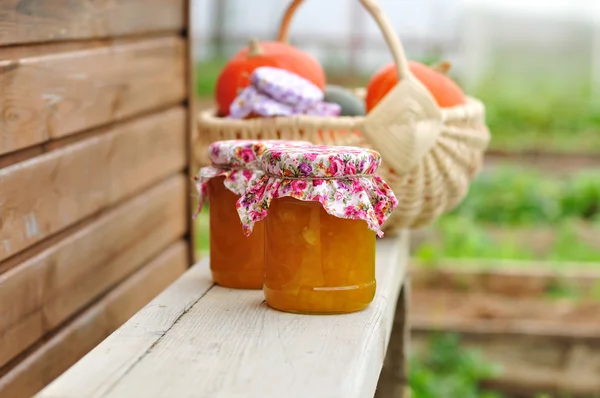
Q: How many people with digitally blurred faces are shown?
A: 0